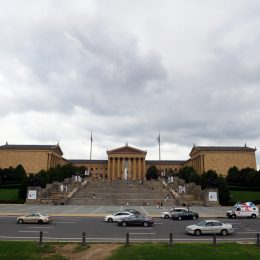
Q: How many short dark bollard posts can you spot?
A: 6